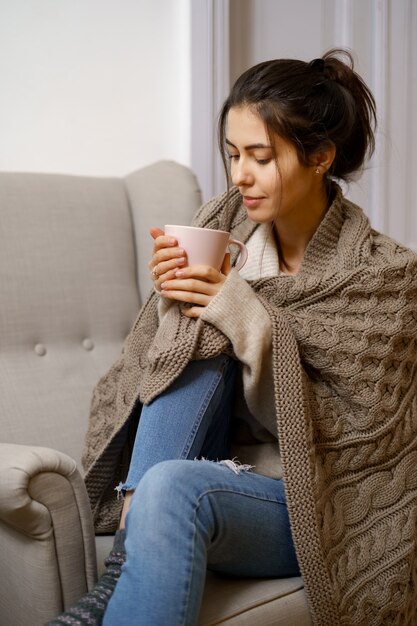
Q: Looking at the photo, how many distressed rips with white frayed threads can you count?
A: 2